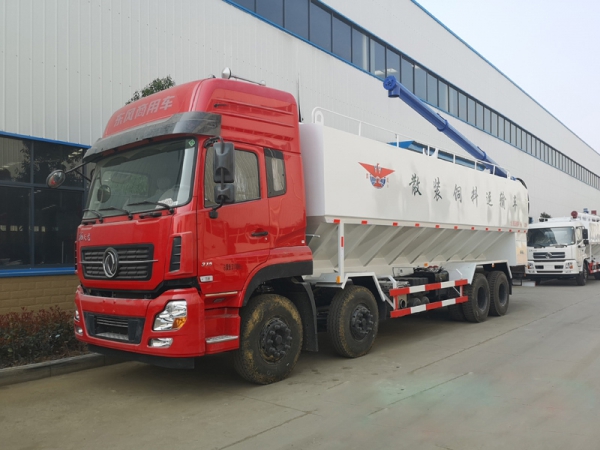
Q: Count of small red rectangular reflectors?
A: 13